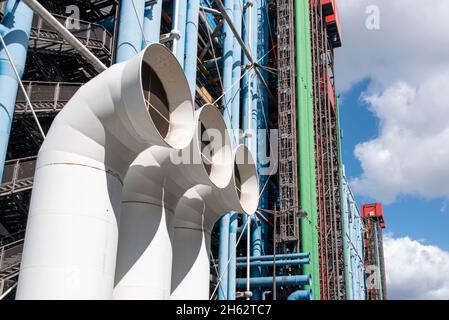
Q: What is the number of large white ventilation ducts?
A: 3